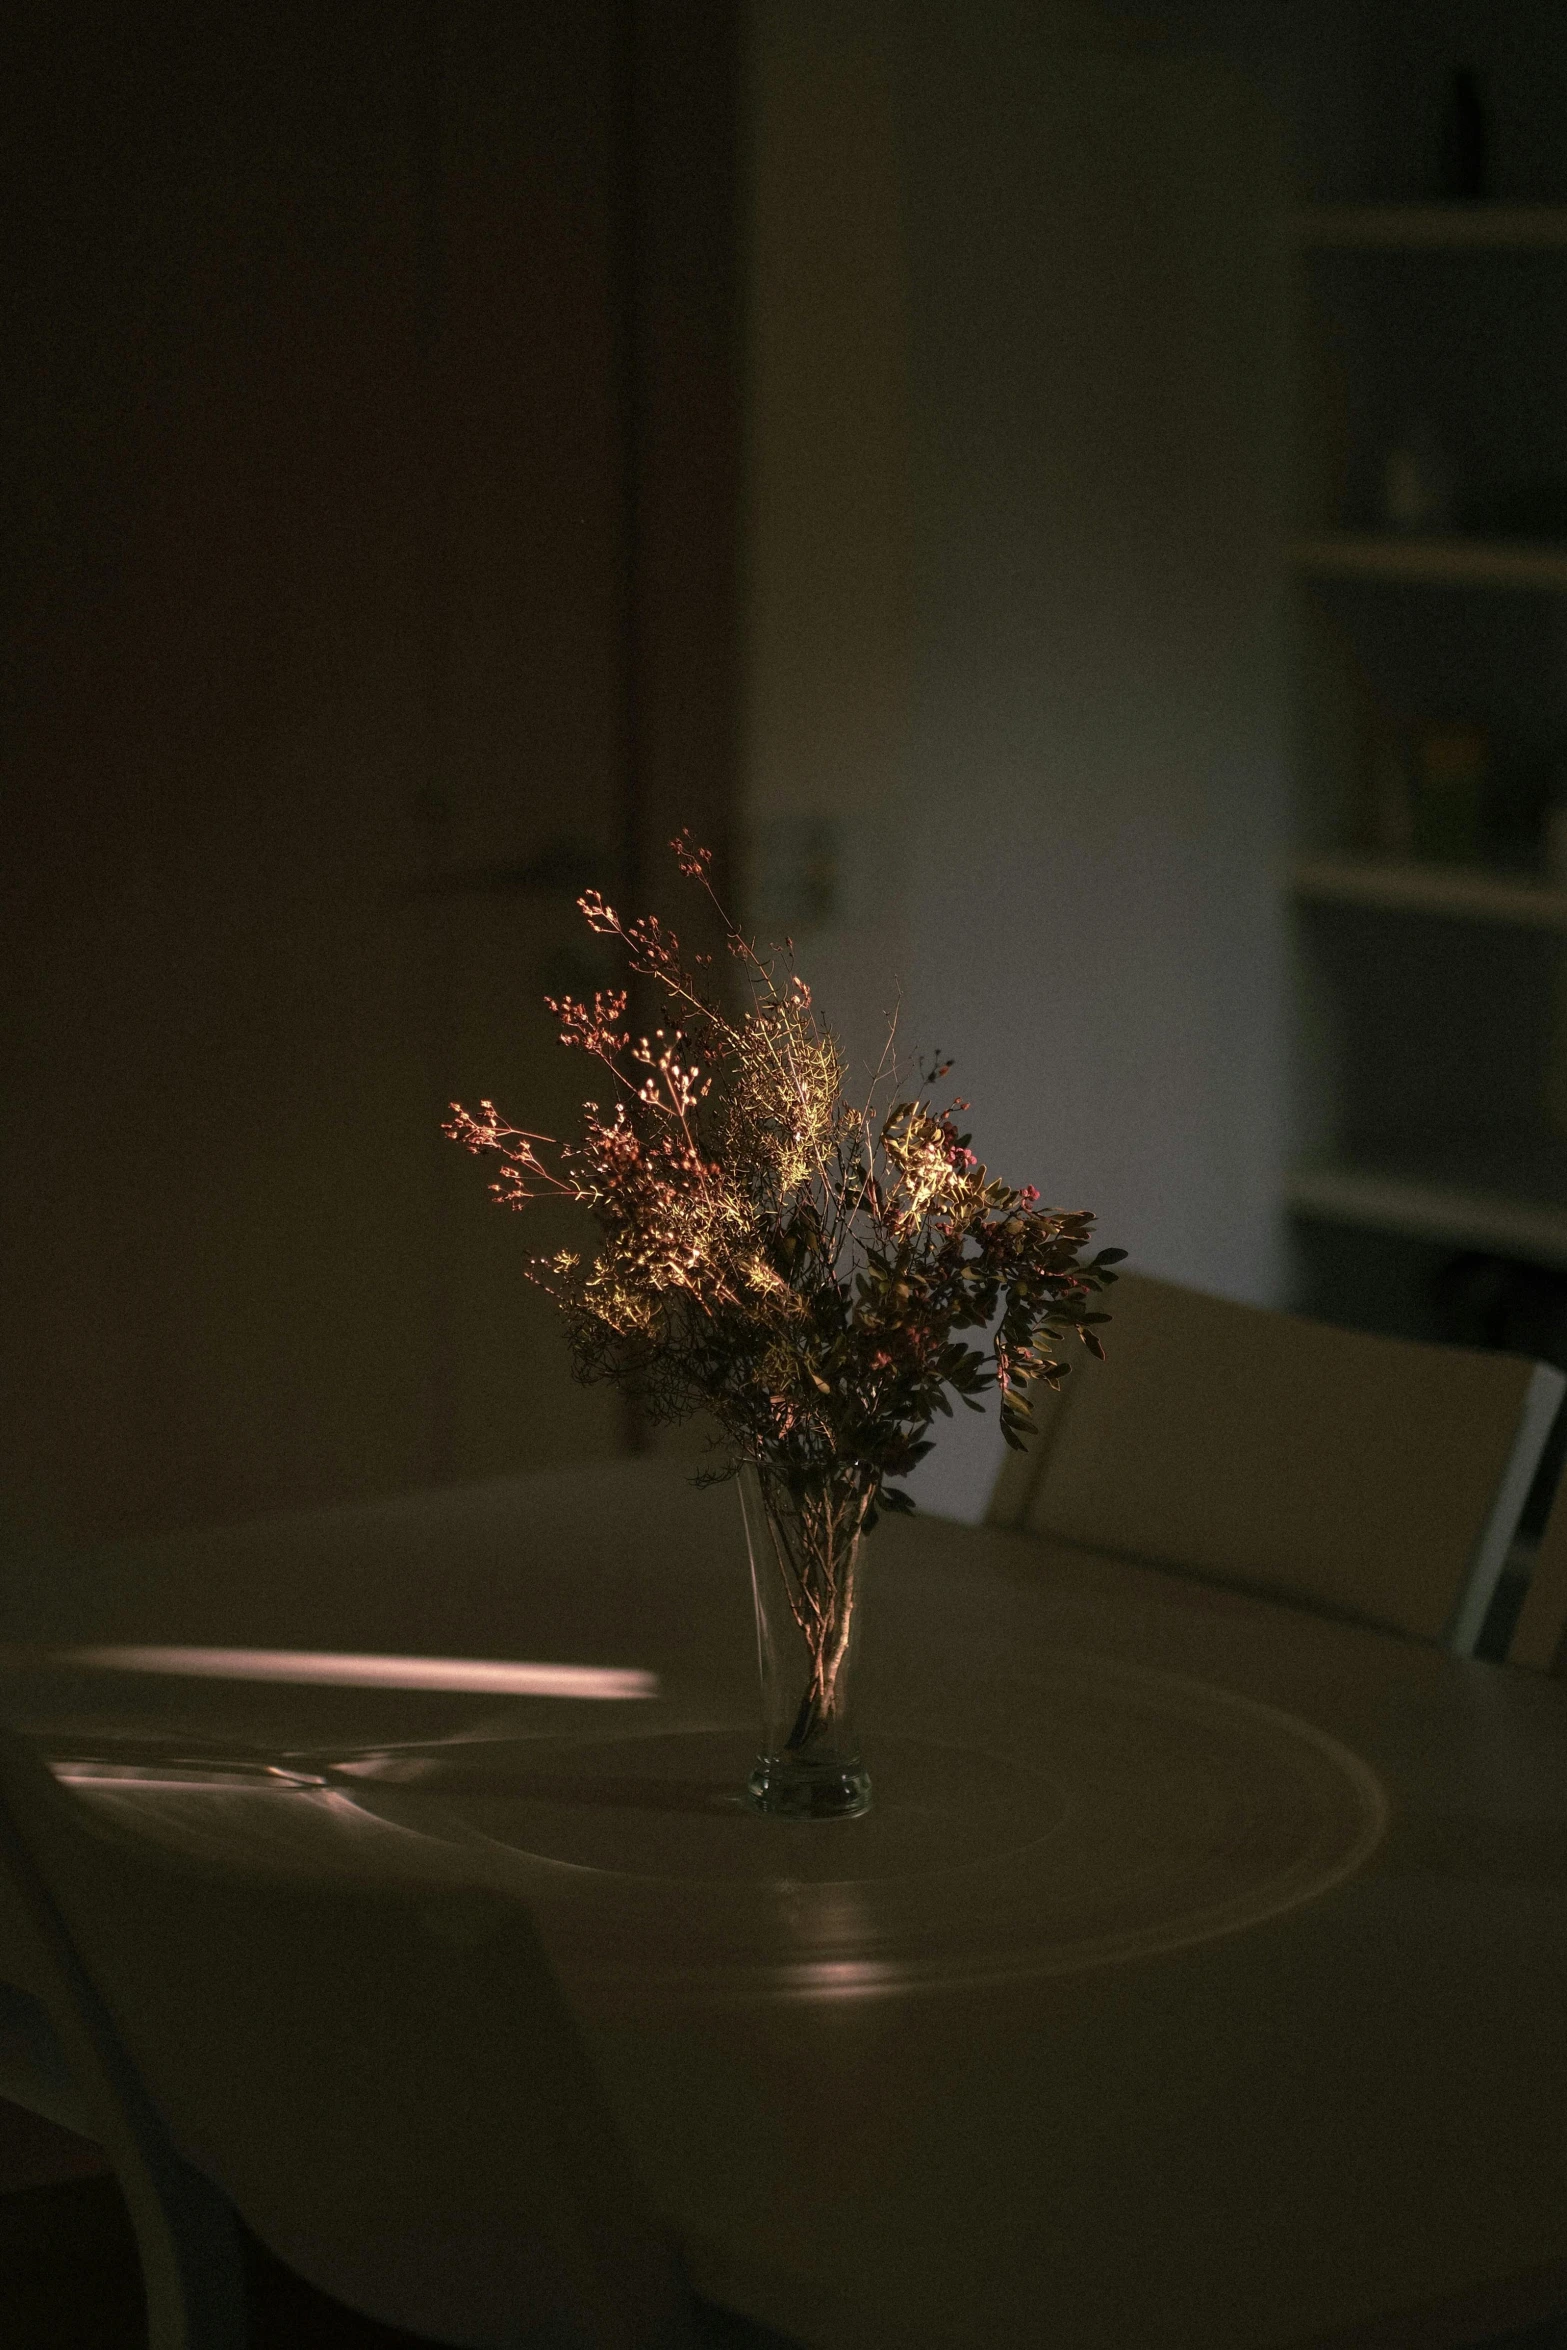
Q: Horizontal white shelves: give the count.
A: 4